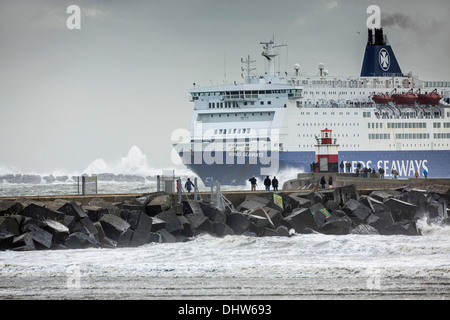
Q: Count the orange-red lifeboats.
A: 3